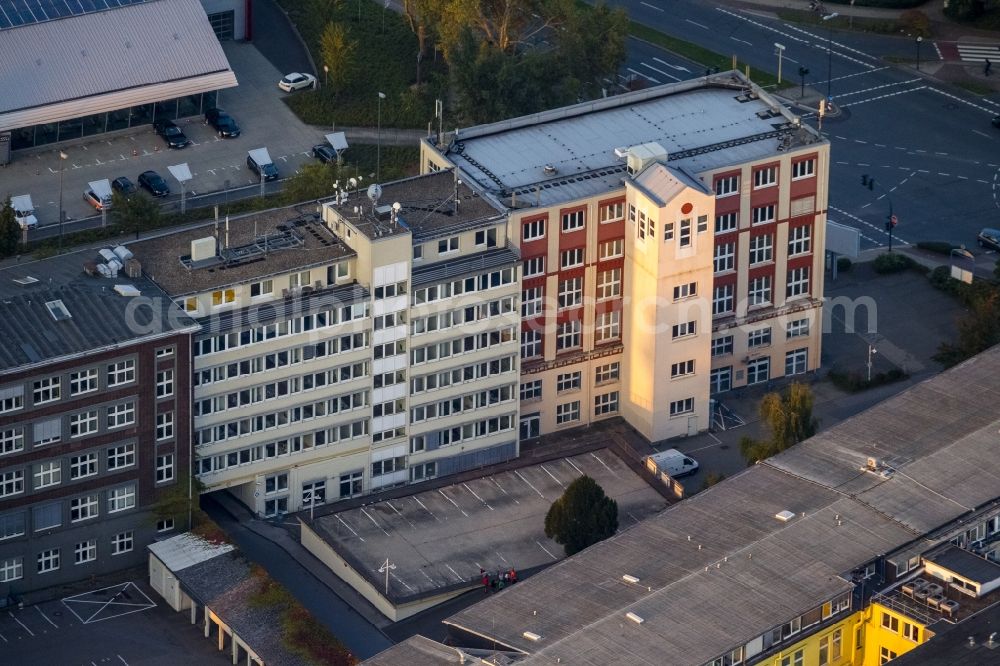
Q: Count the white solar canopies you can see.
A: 5